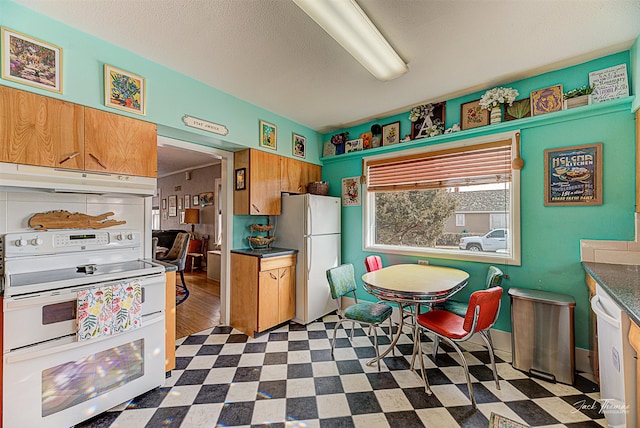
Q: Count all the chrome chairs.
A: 4